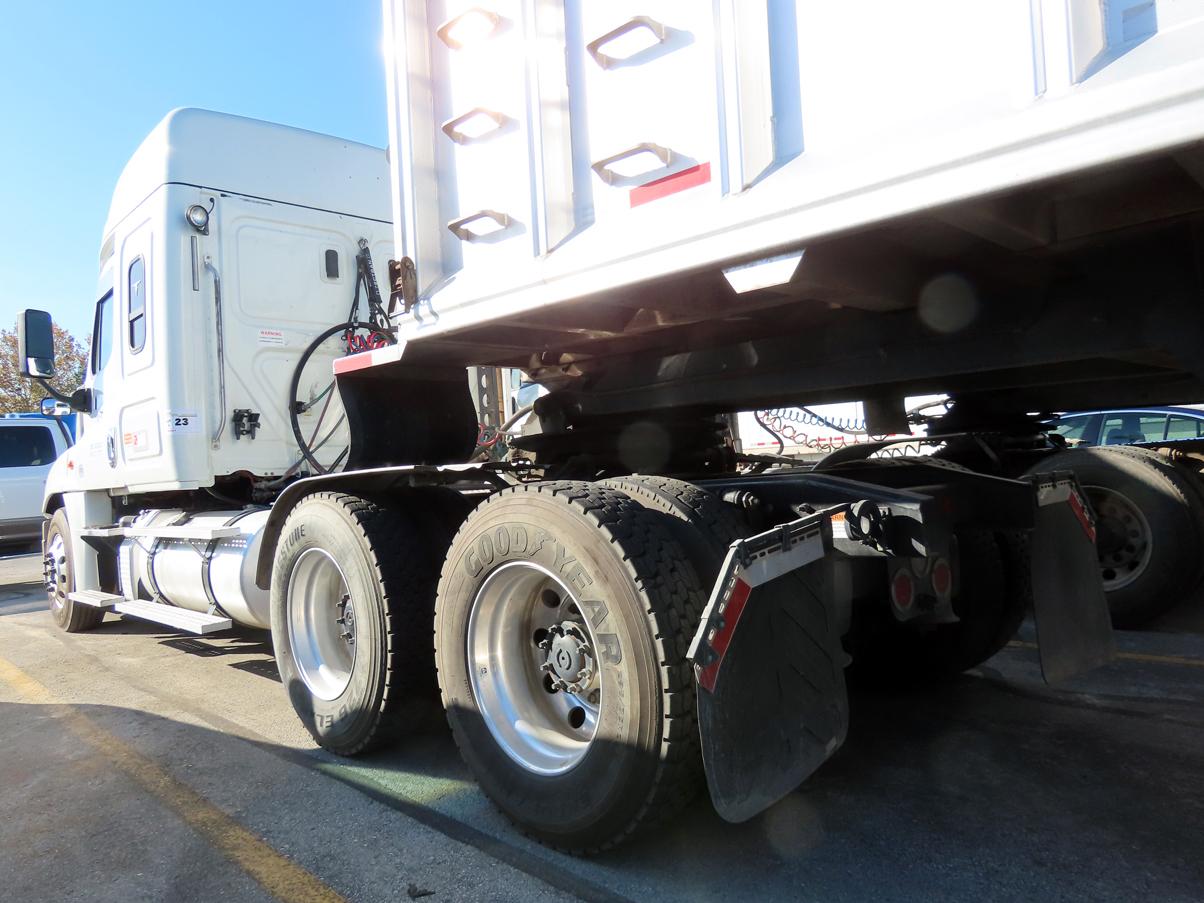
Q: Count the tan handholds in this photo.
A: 5